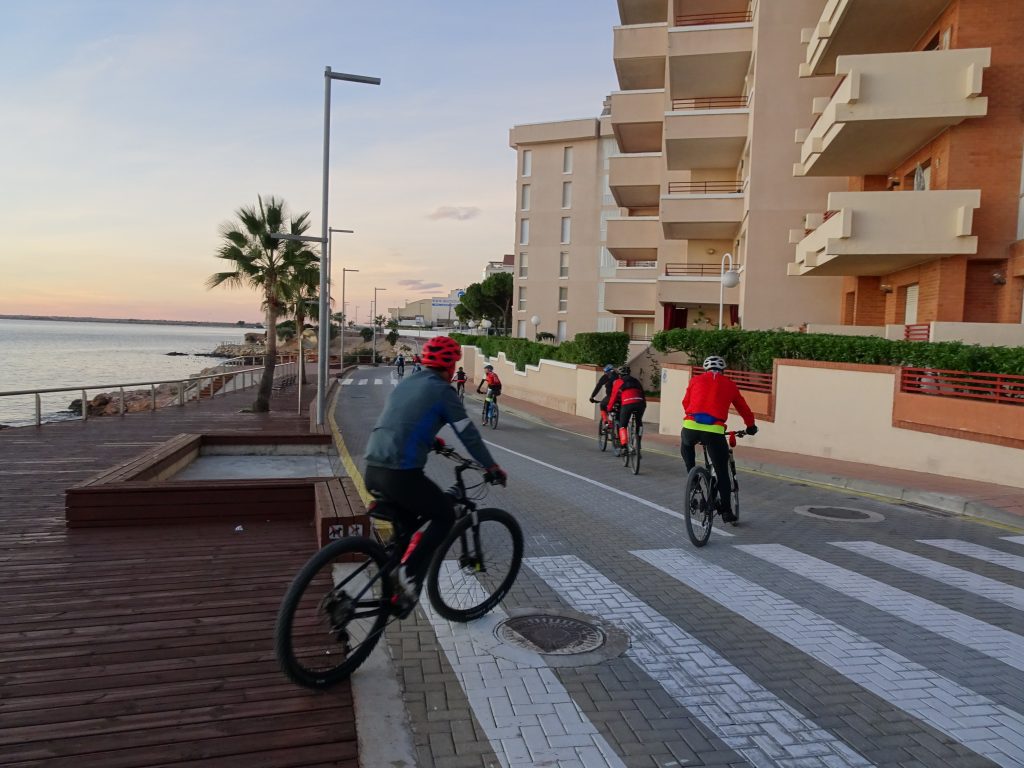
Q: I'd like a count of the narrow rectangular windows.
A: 12